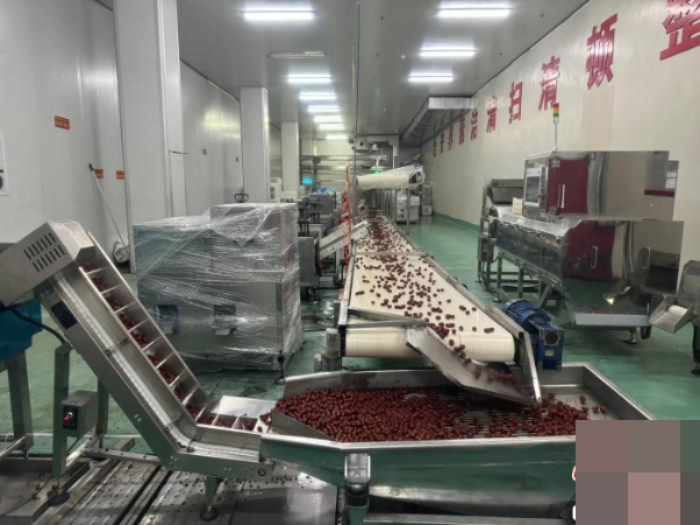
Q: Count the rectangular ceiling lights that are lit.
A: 10